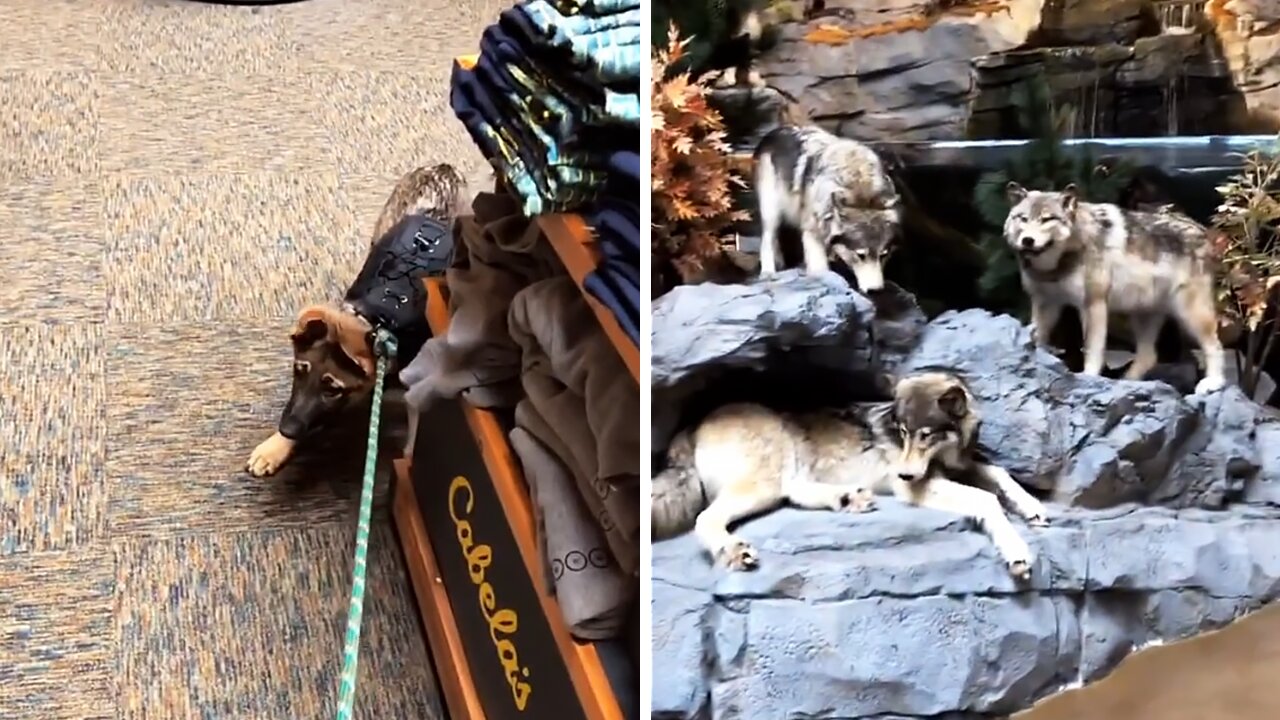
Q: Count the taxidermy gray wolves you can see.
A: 3